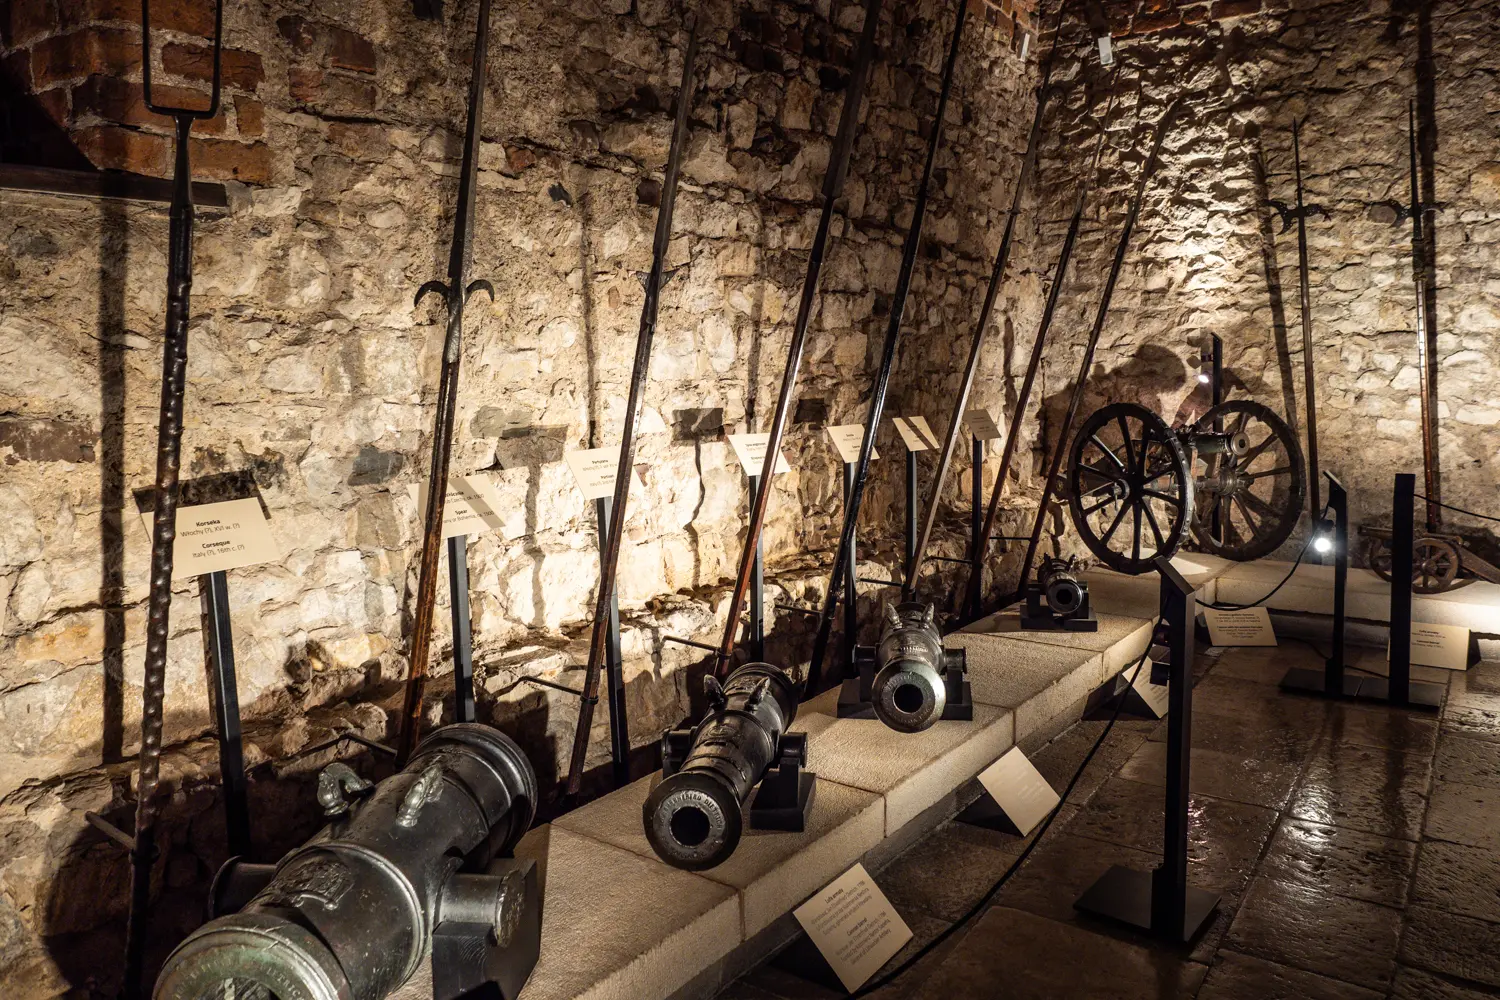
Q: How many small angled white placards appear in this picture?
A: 12